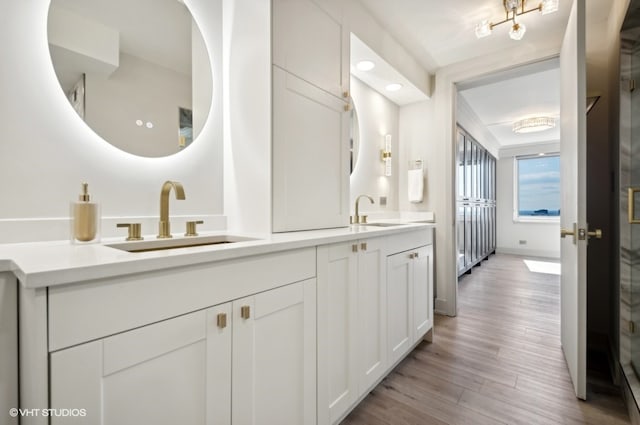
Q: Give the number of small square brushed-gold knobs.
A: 8